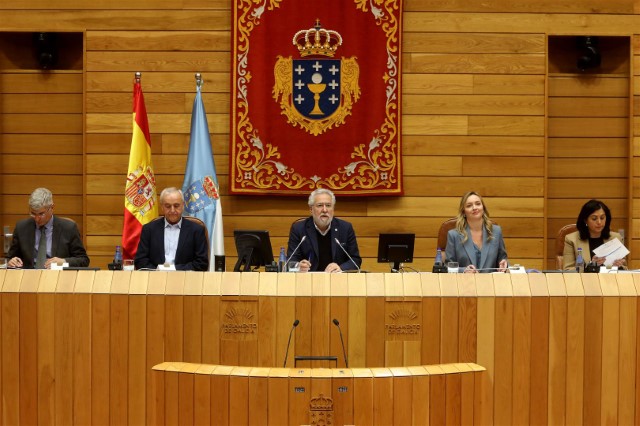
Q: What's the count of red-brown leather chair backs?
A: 5